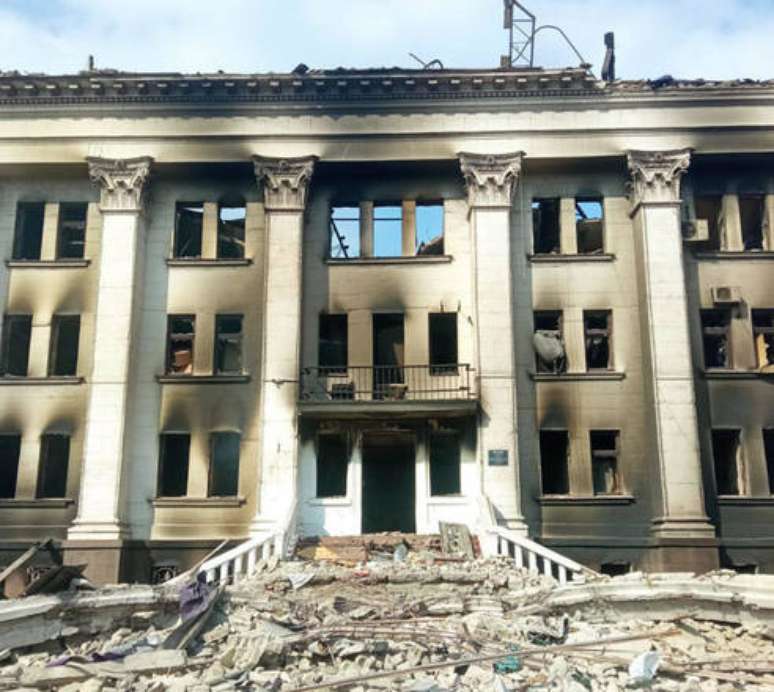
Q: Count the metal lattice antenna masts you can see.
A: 1